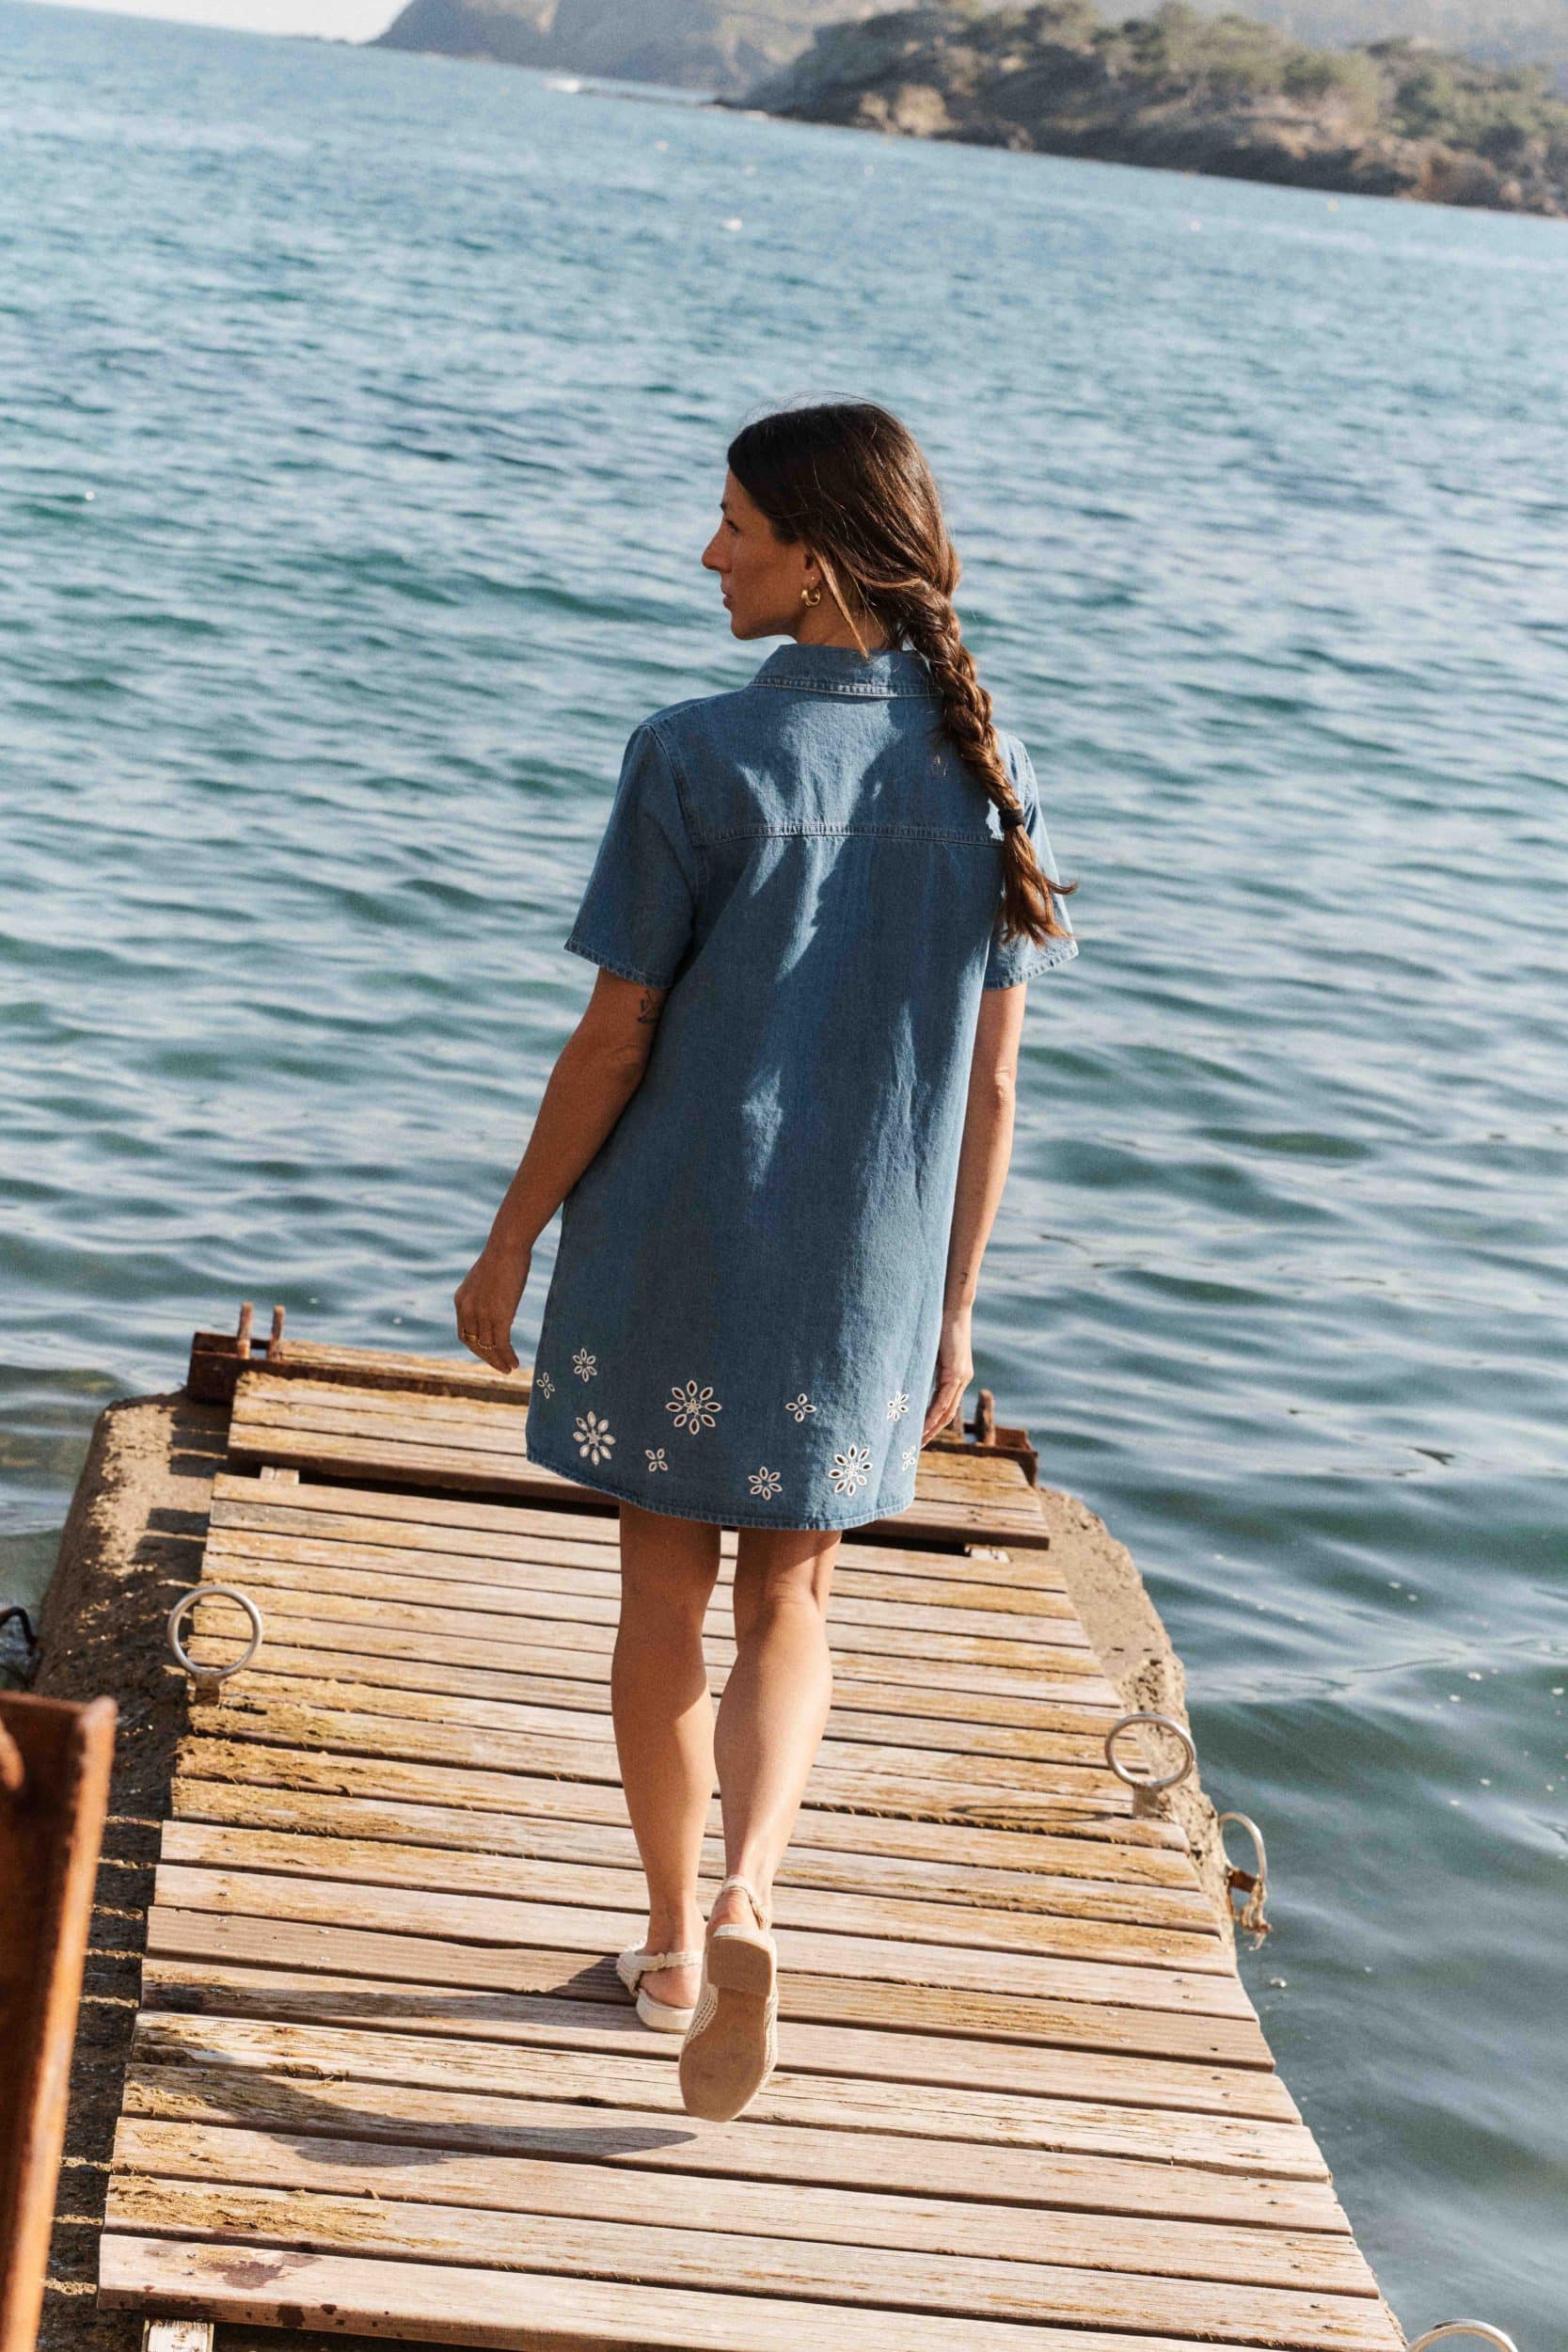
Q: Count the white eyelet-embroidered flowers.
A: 10